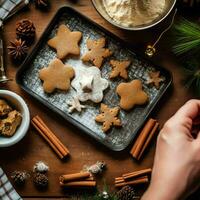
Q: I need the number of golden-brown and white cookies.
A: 9